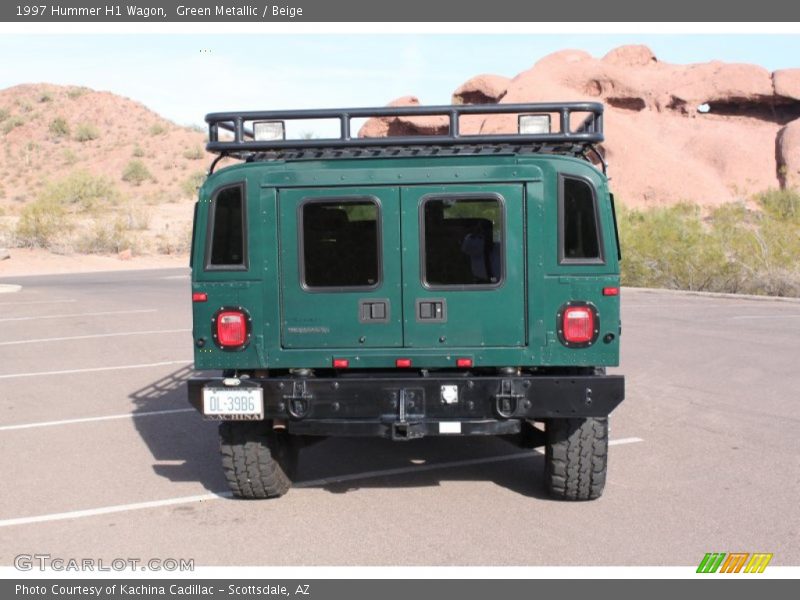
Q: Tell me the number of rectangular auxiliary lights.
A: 2